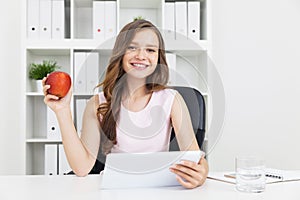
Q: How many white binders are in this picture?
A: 15